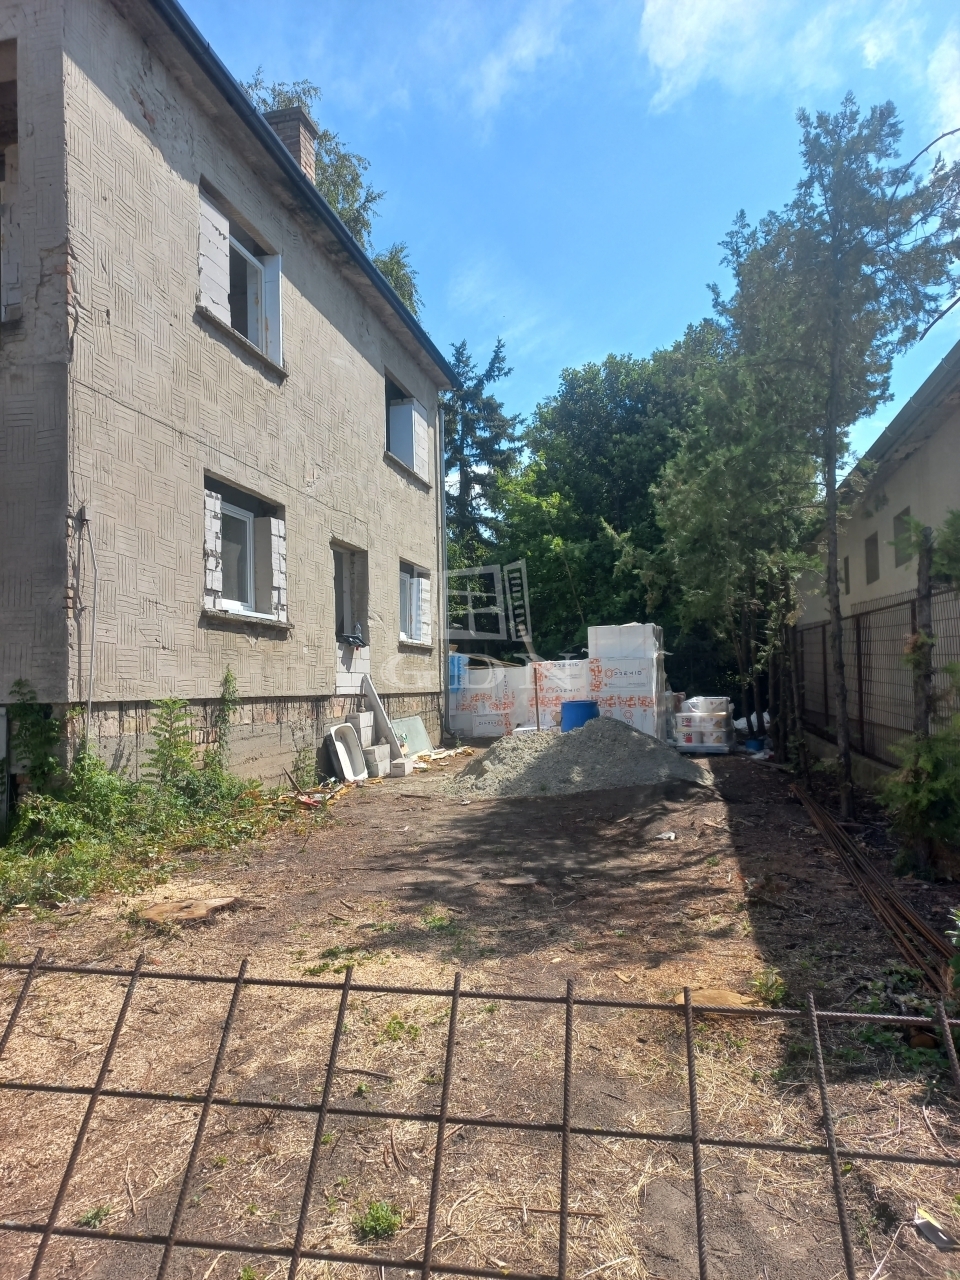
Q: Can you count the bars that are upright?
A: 9